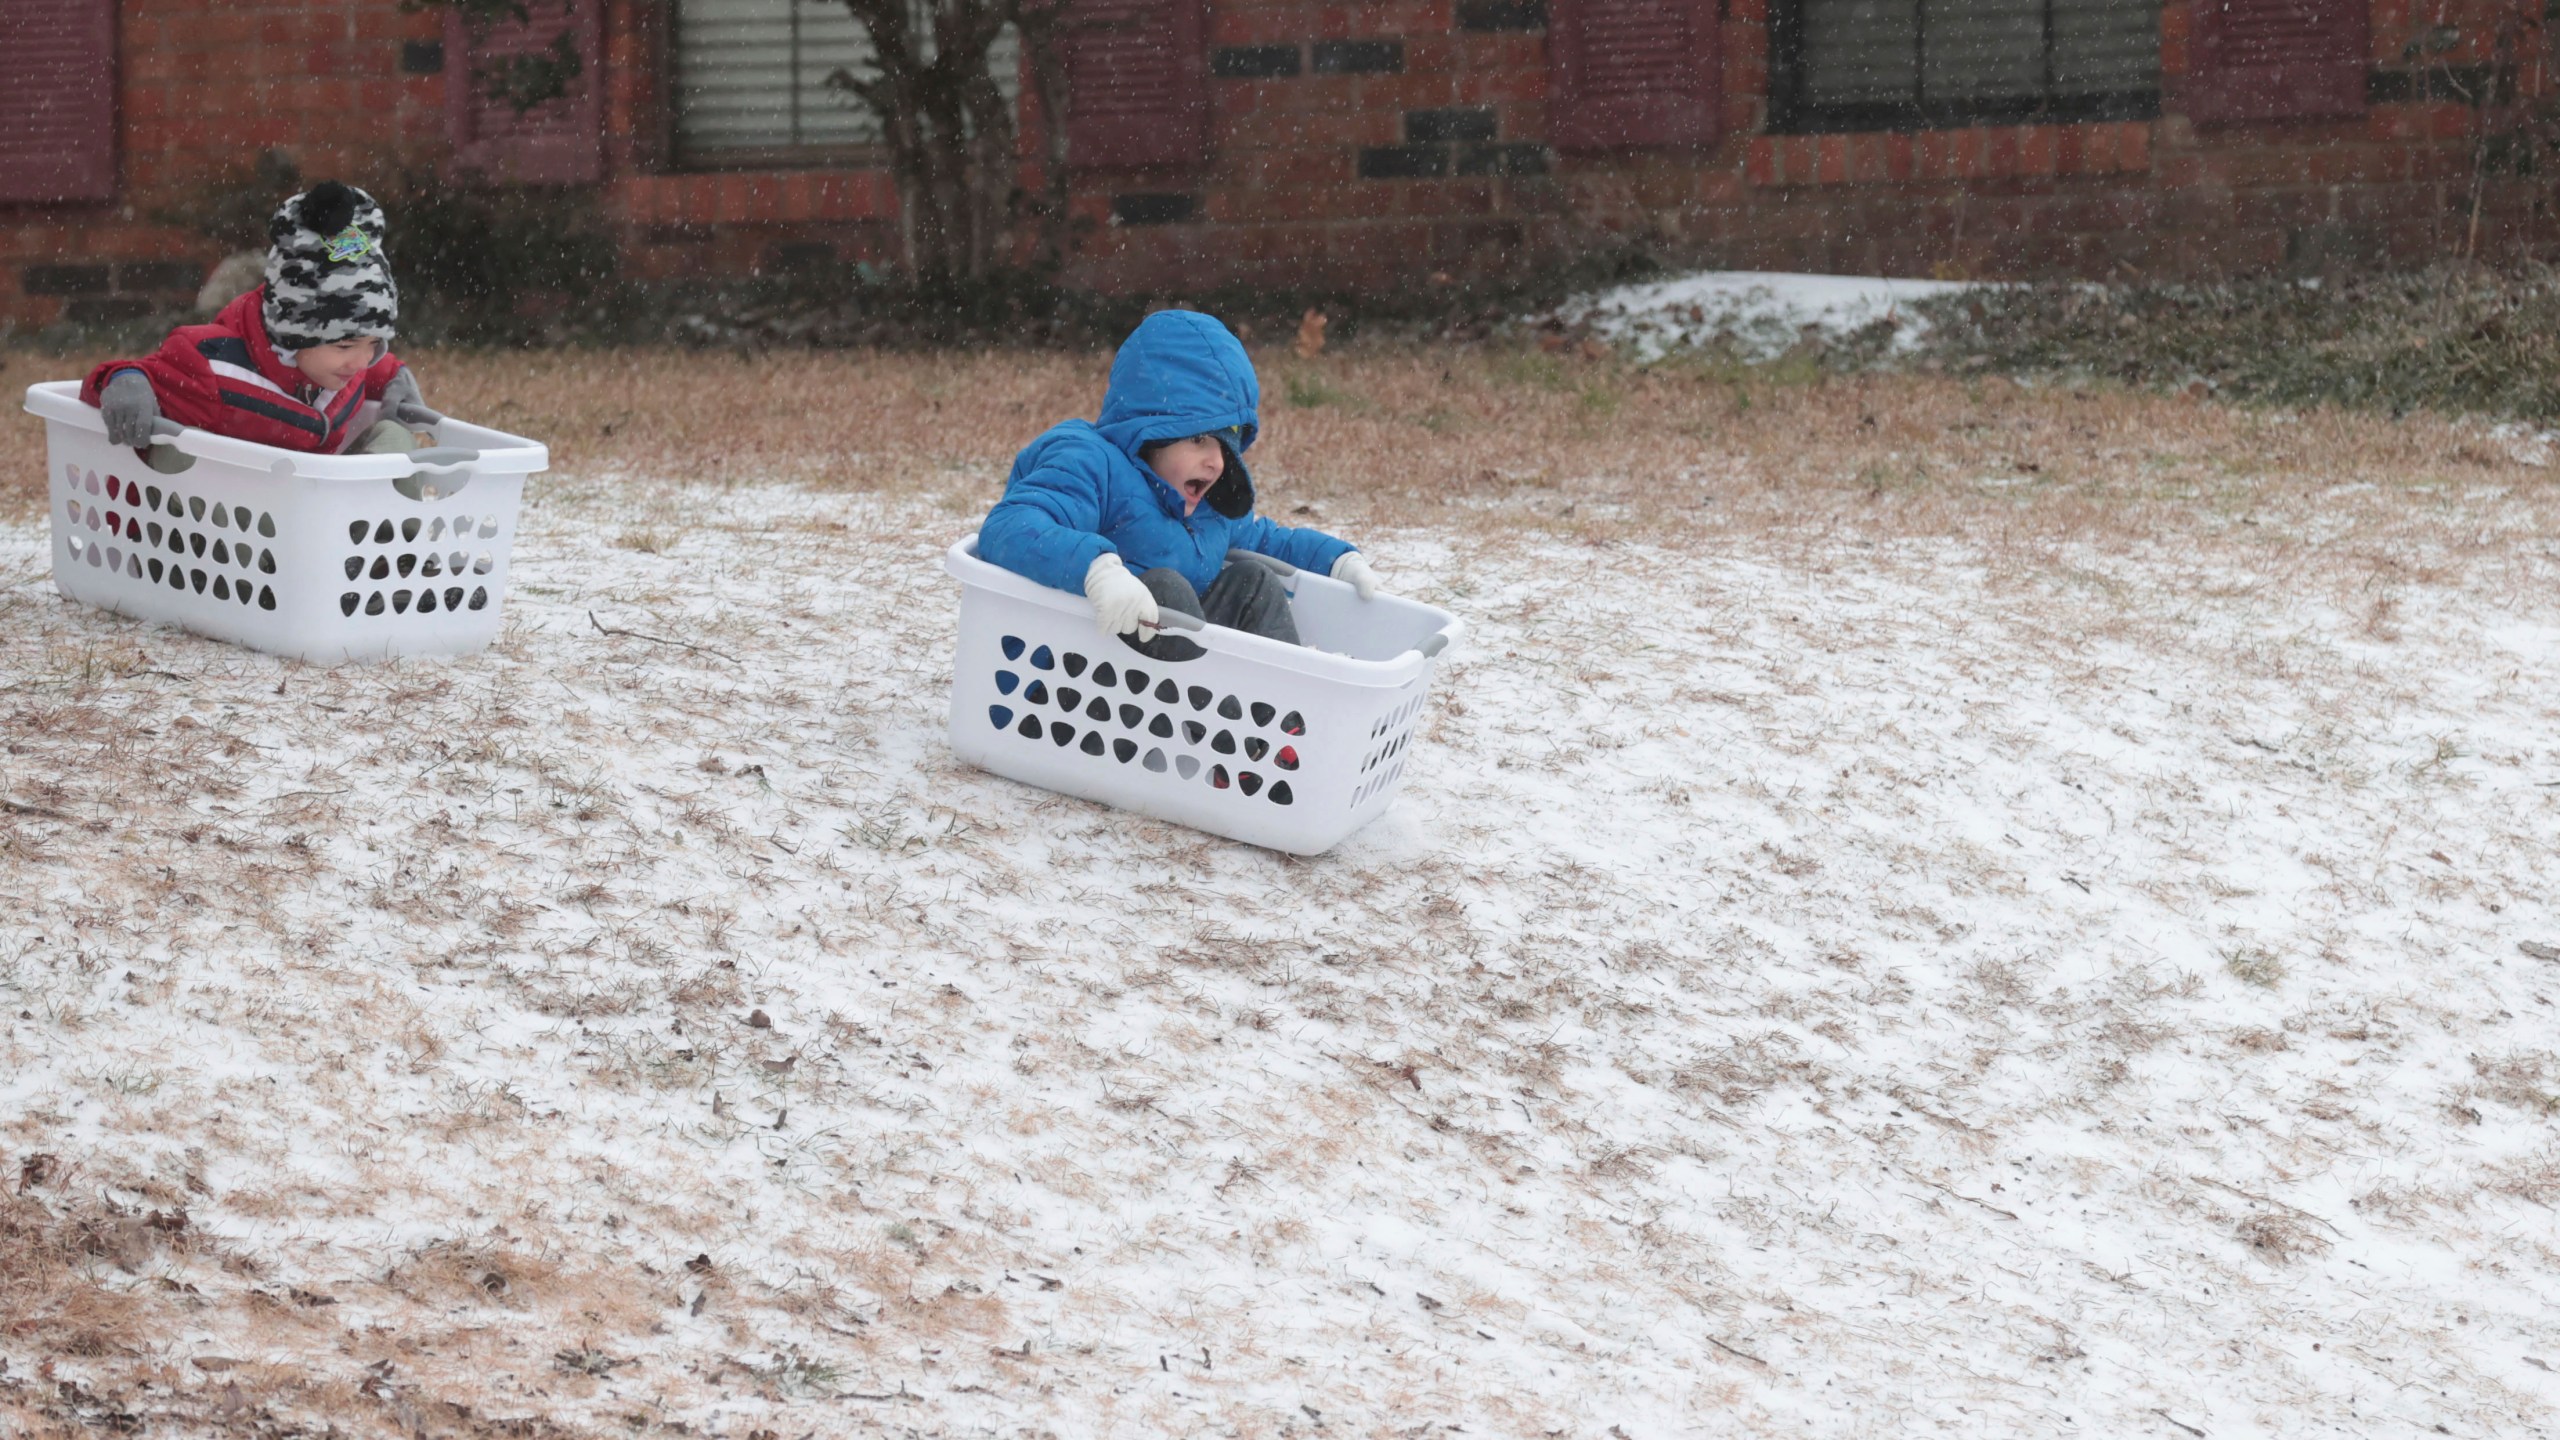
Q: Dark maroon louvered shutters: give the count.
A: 5